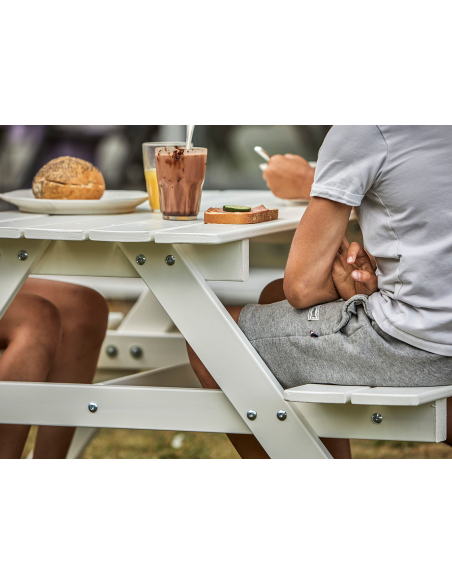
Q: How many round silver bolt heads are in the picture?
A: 9